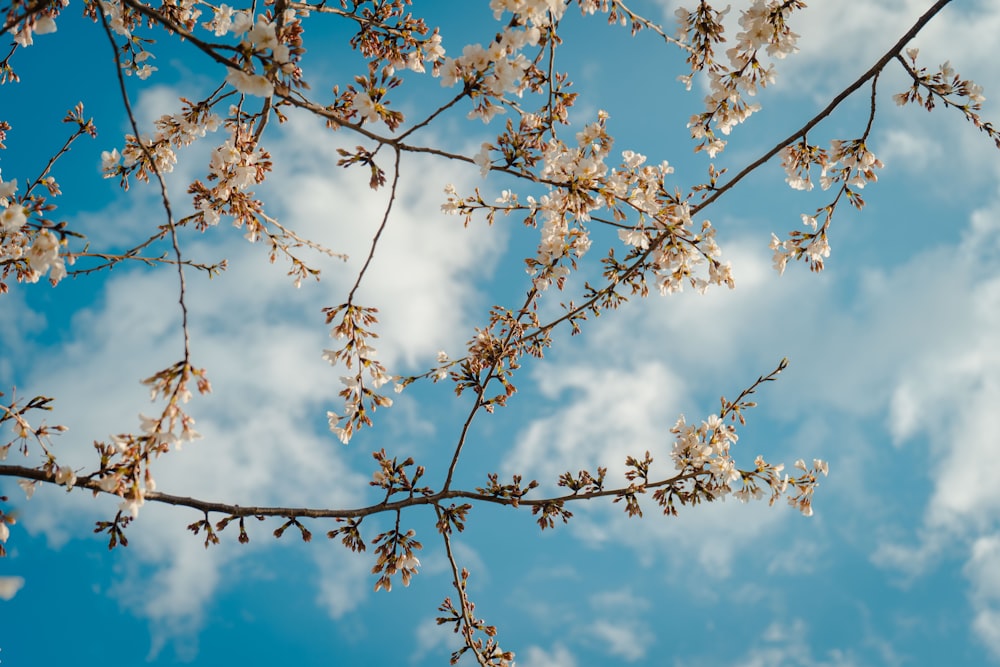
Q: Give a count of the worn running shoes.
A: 0